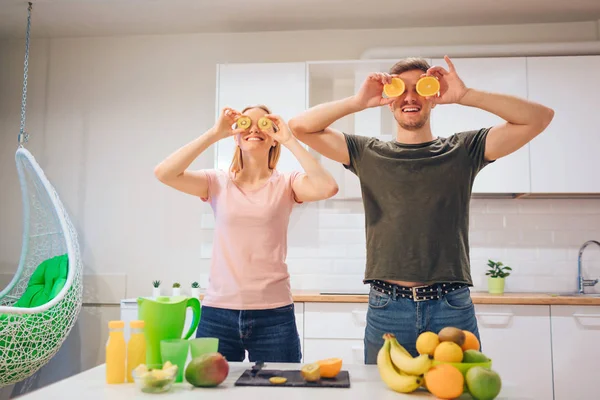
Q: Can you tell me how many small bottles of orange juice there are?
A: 2